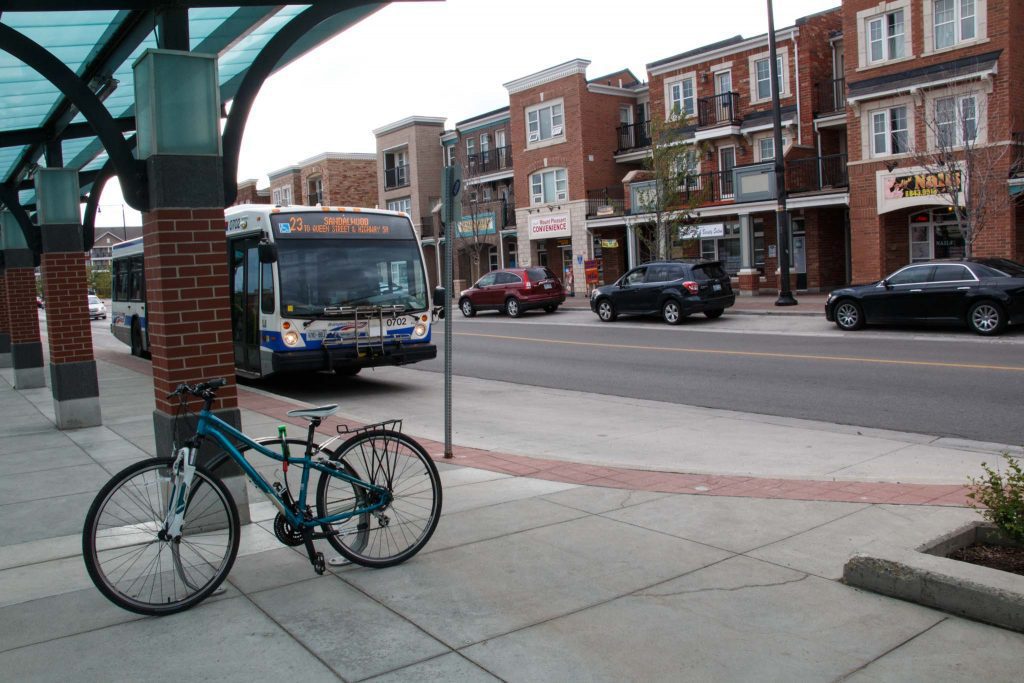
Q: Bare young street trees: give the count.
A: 2